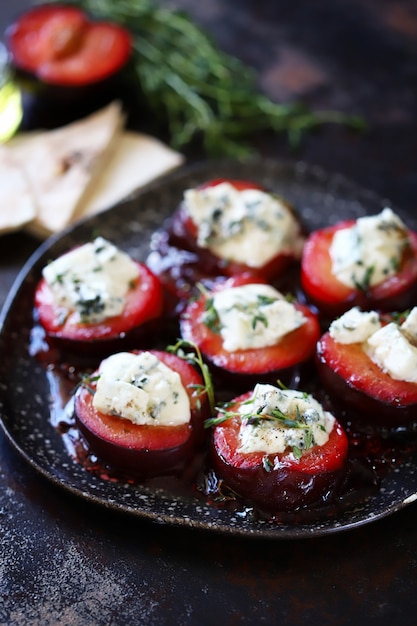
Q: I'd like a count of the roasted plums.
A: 7